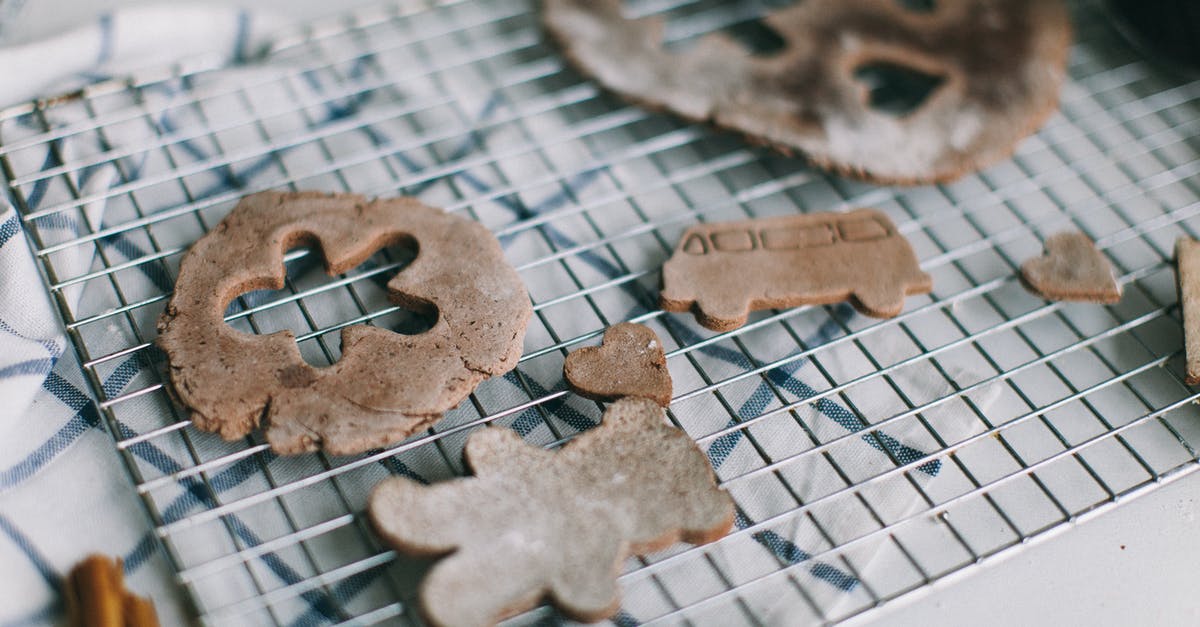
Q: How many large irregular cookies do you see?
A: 2